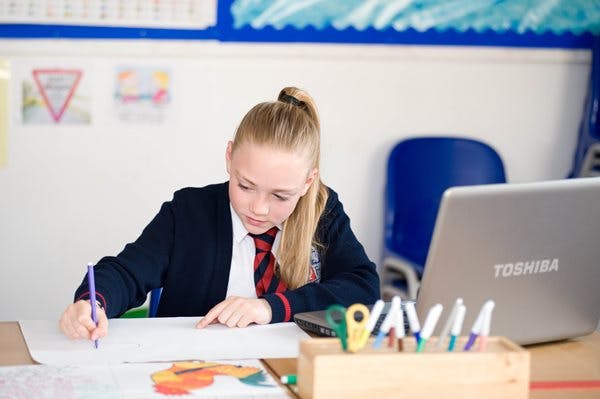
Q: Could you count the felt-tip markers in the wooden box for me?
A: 10